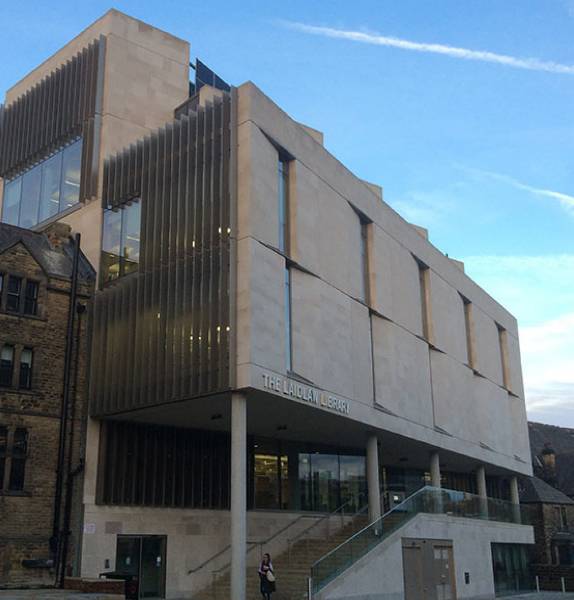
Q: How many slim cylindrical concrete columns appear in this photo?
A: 5